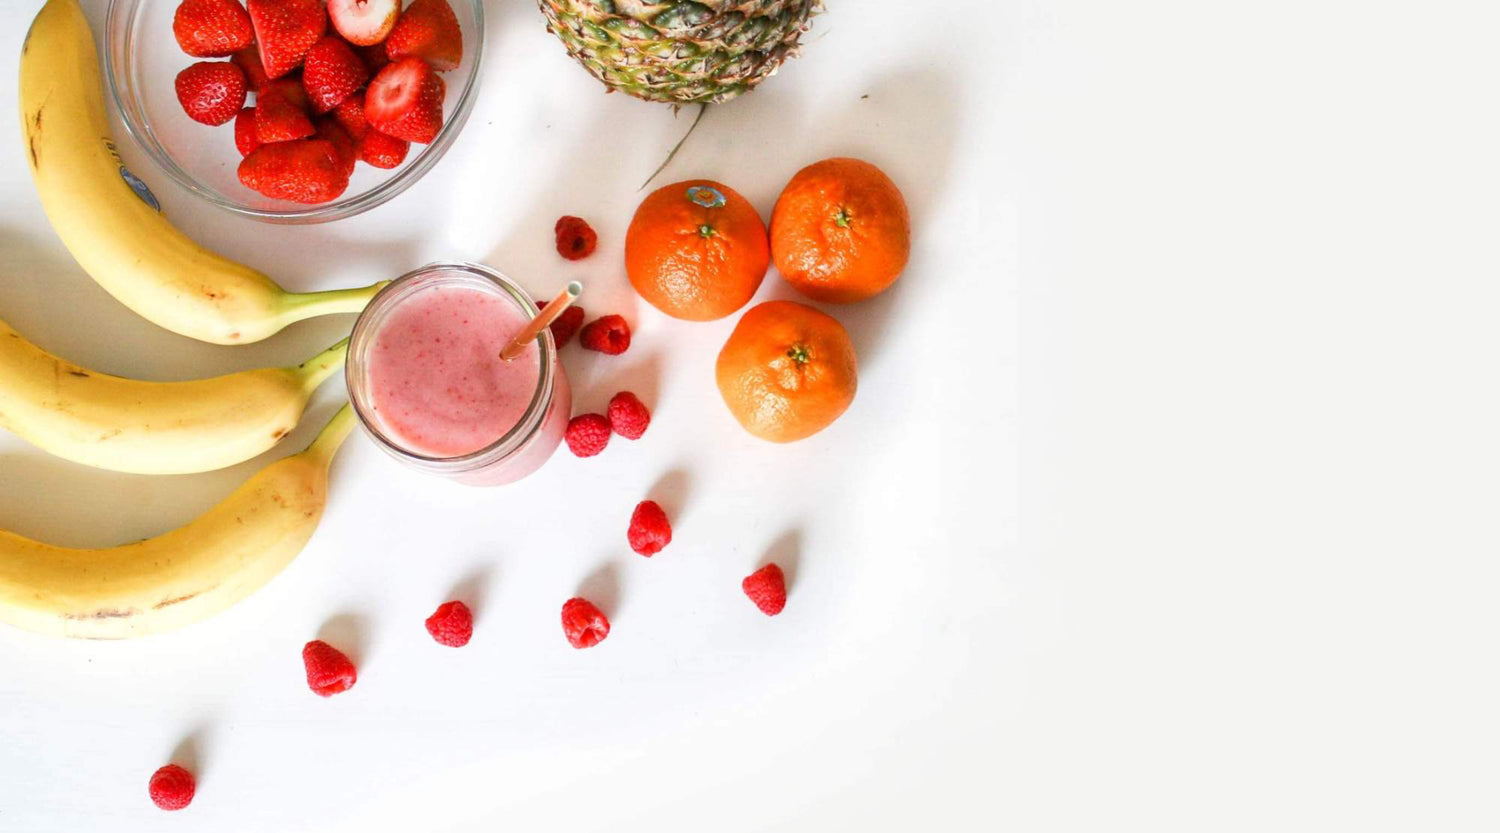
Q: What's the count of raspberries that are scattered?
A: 11